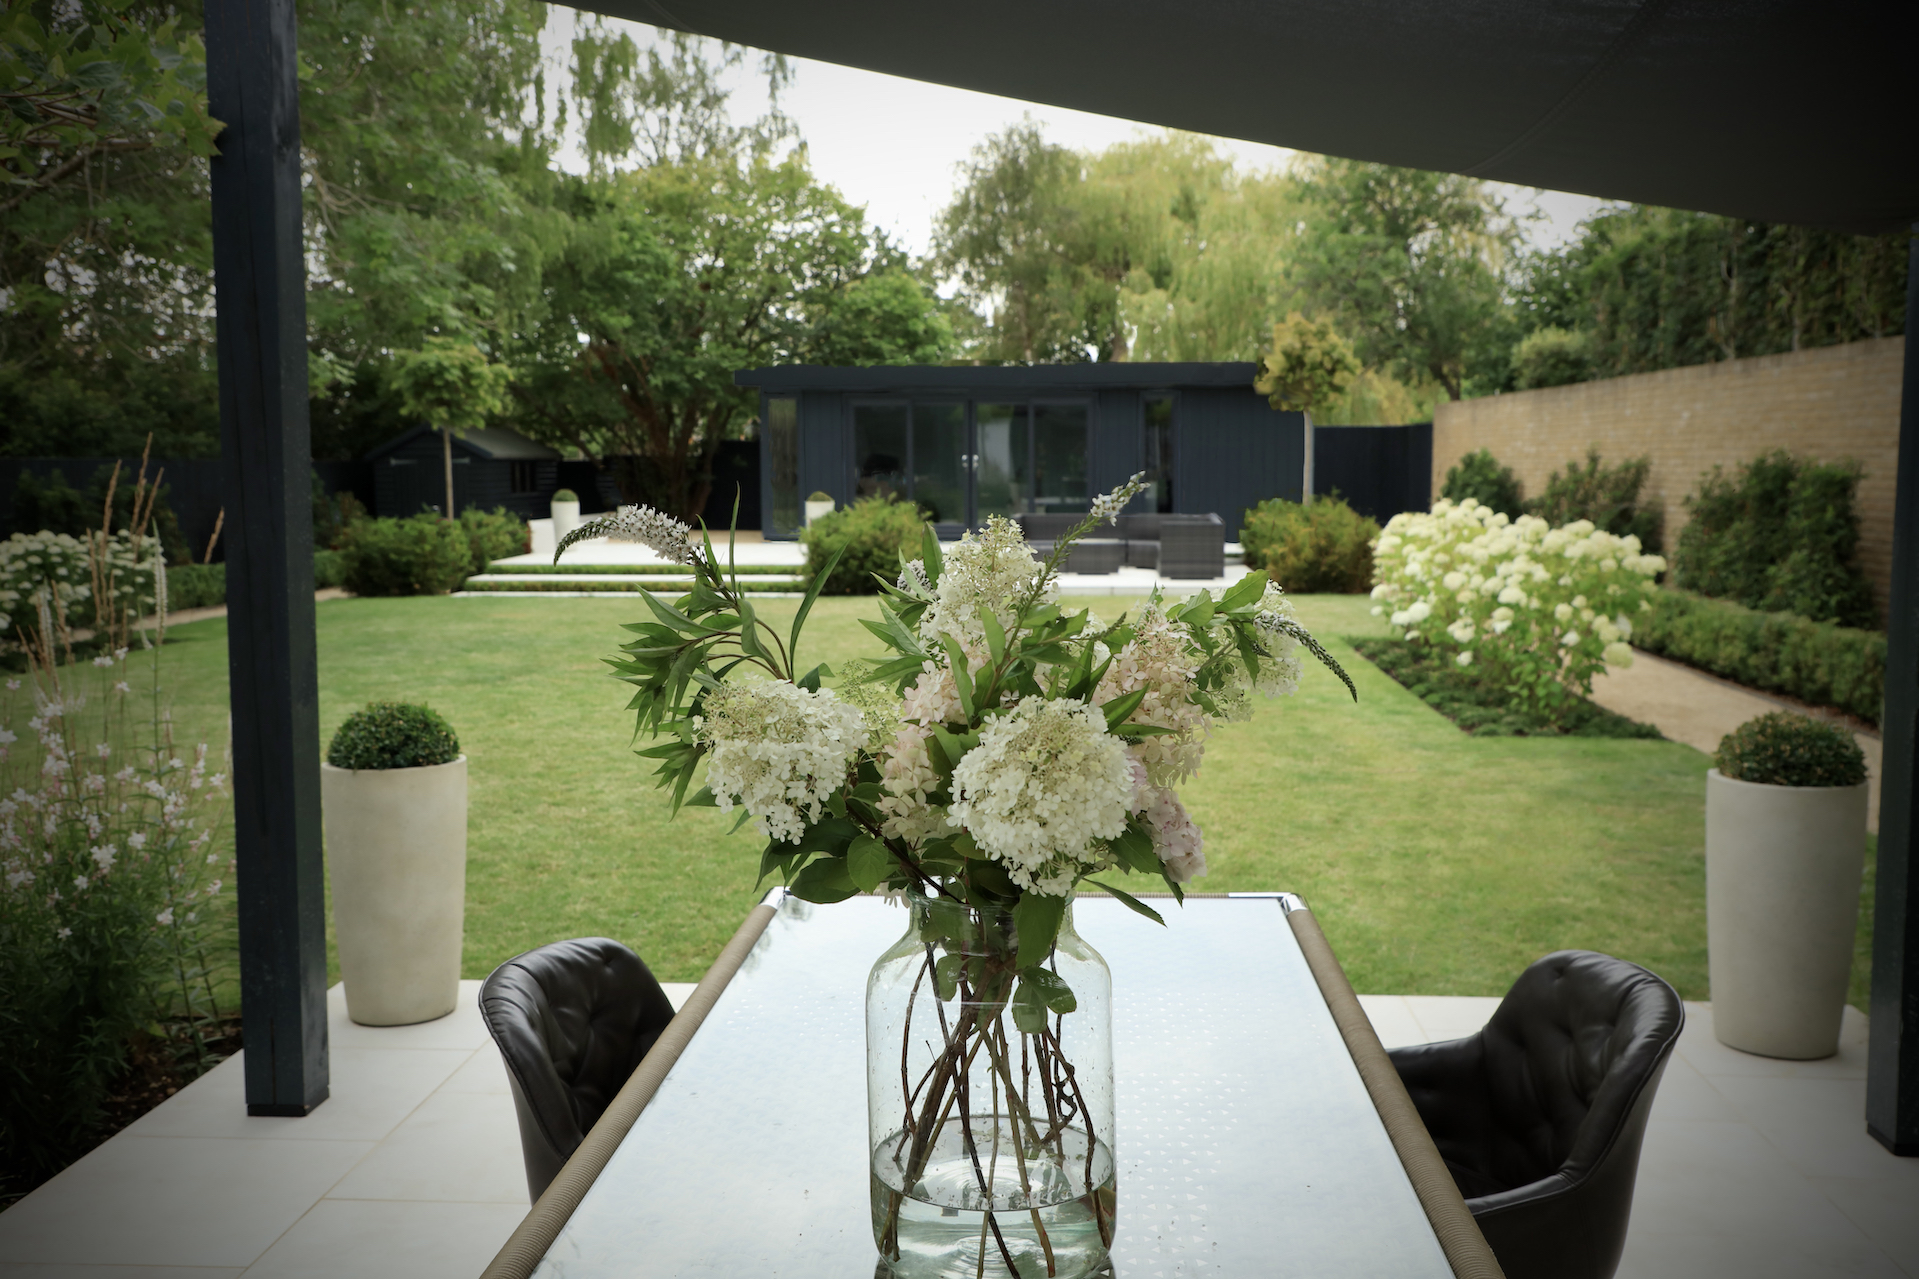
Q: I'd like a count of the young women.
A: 0